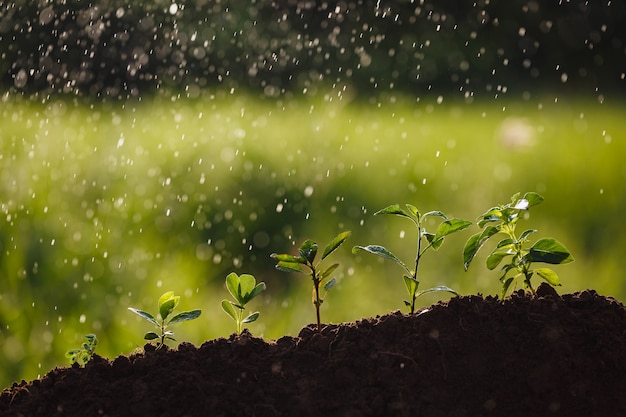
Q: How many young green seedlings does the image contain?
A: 6